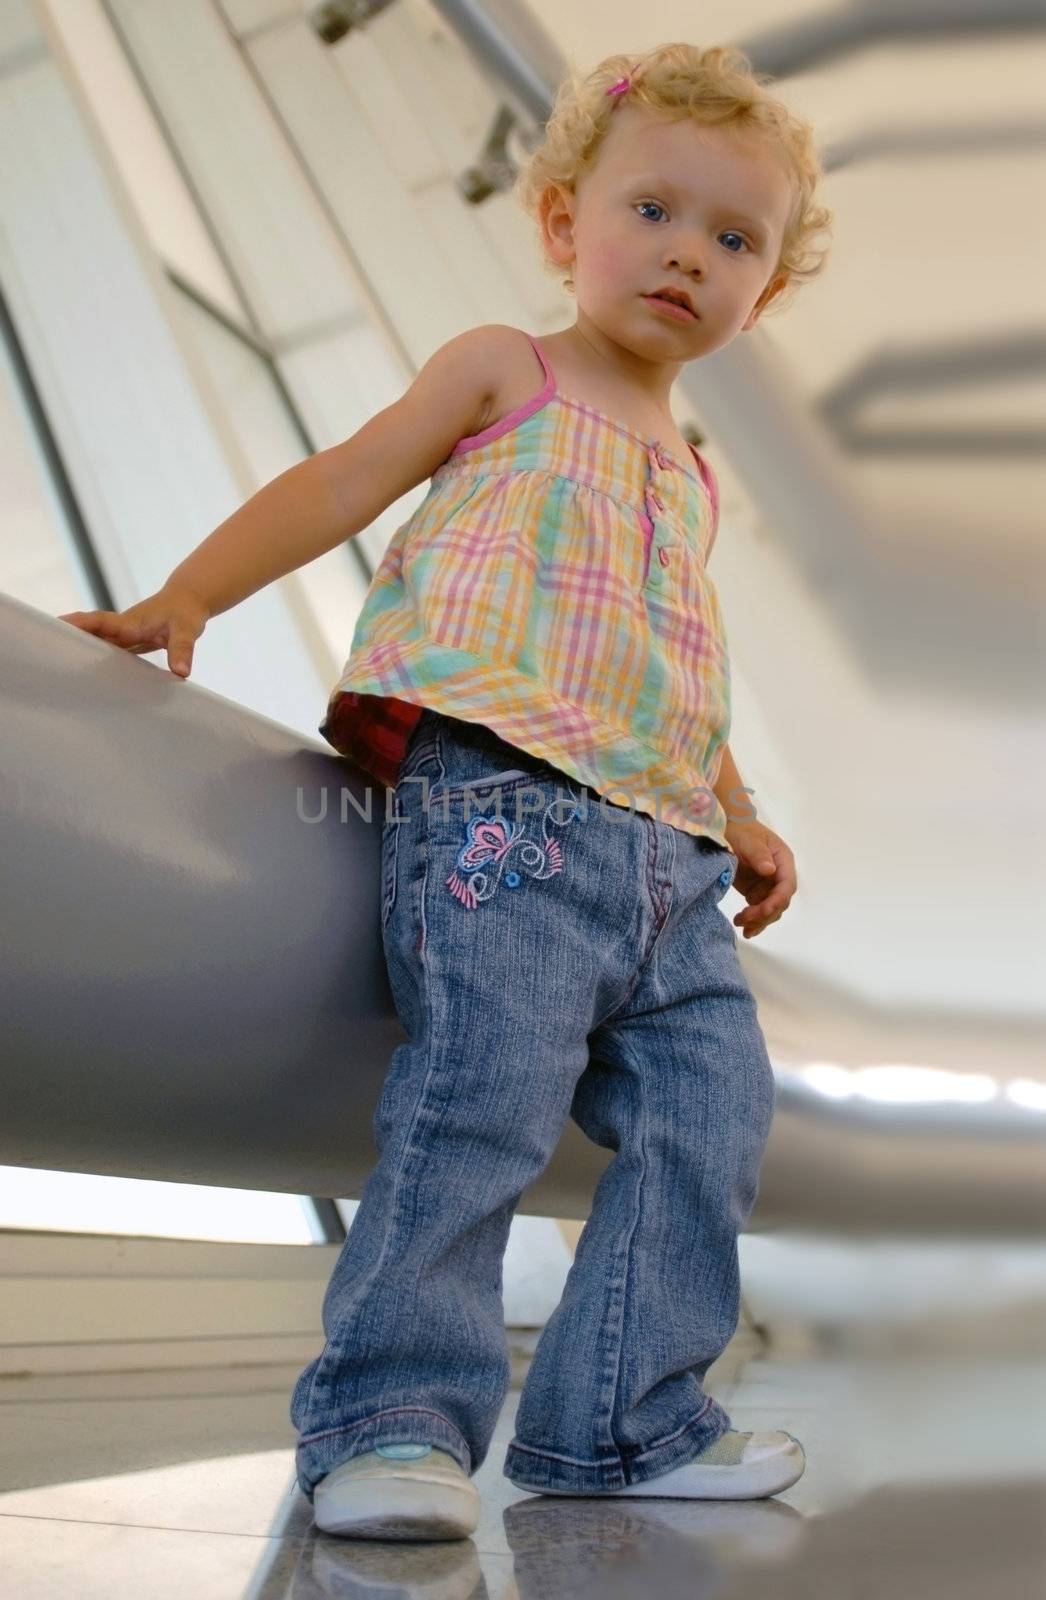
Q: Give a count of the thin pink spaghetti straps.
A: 2